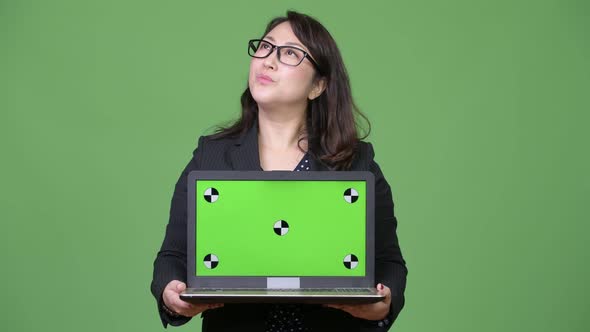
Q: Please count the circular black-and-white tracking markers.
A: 5